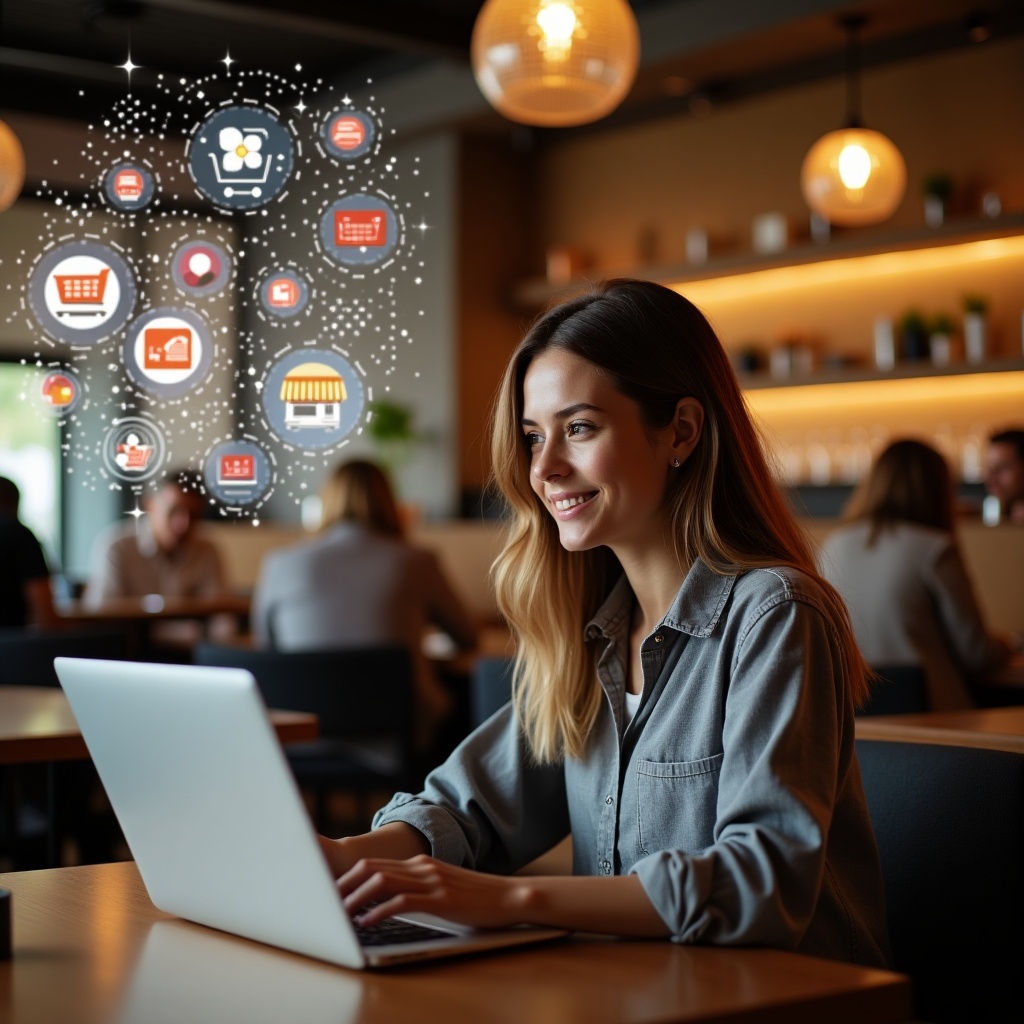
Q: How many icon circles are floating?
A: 12